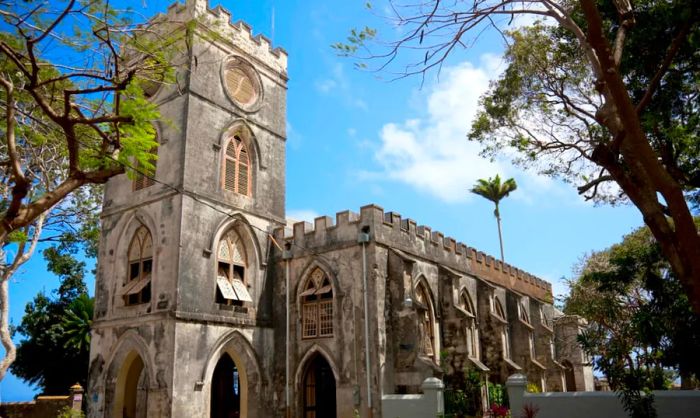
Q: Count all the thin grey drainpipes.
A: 2